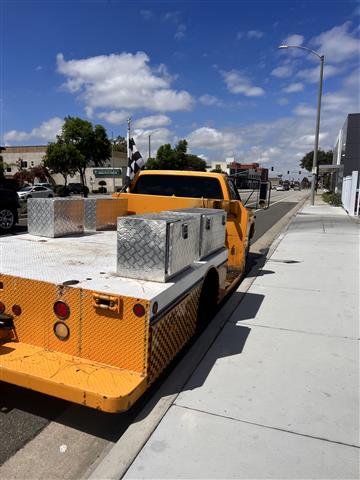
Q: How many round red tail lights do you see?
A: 4